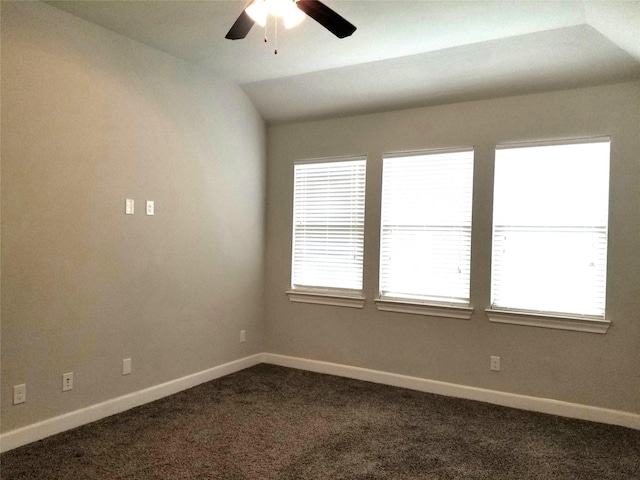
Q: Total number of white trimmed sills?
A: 3